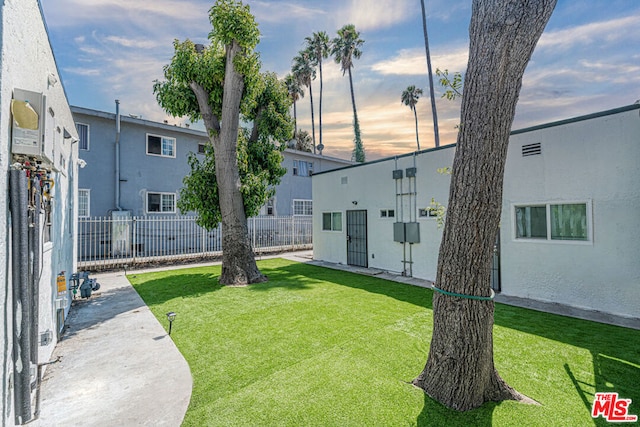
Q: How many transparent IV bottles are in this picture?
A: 0